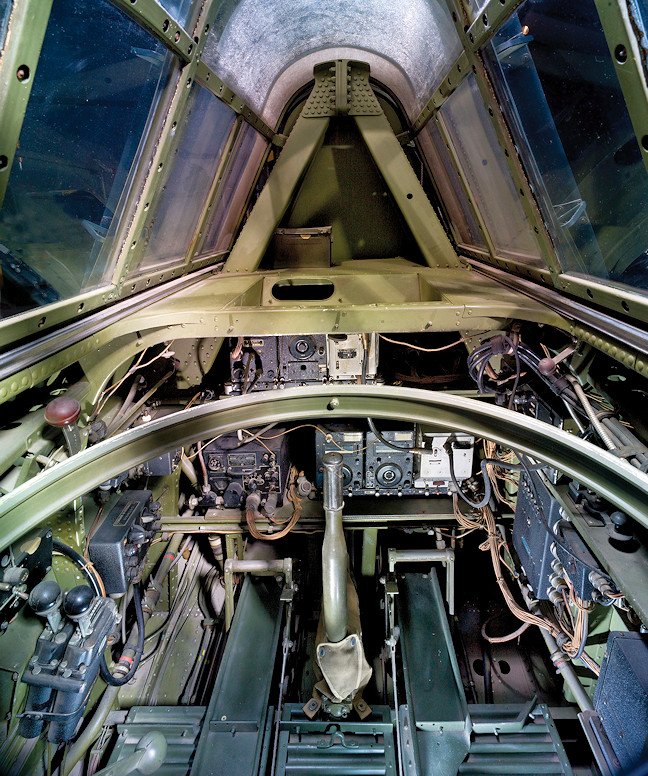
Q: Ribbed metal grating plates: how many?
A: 3